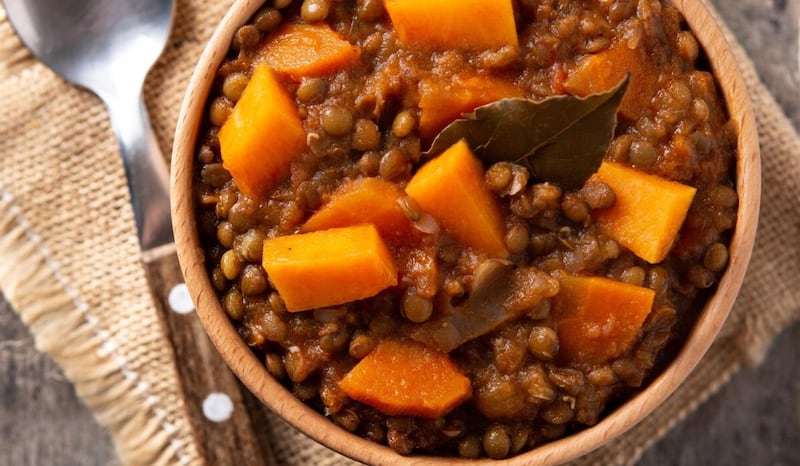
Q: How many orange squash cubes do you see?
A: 11